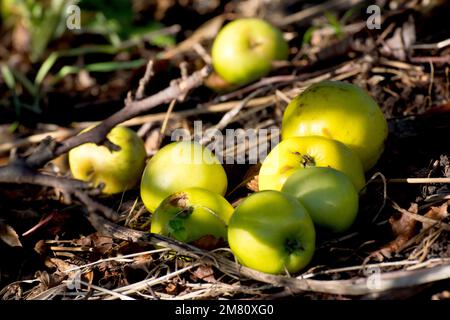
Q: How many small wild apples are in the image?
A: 8